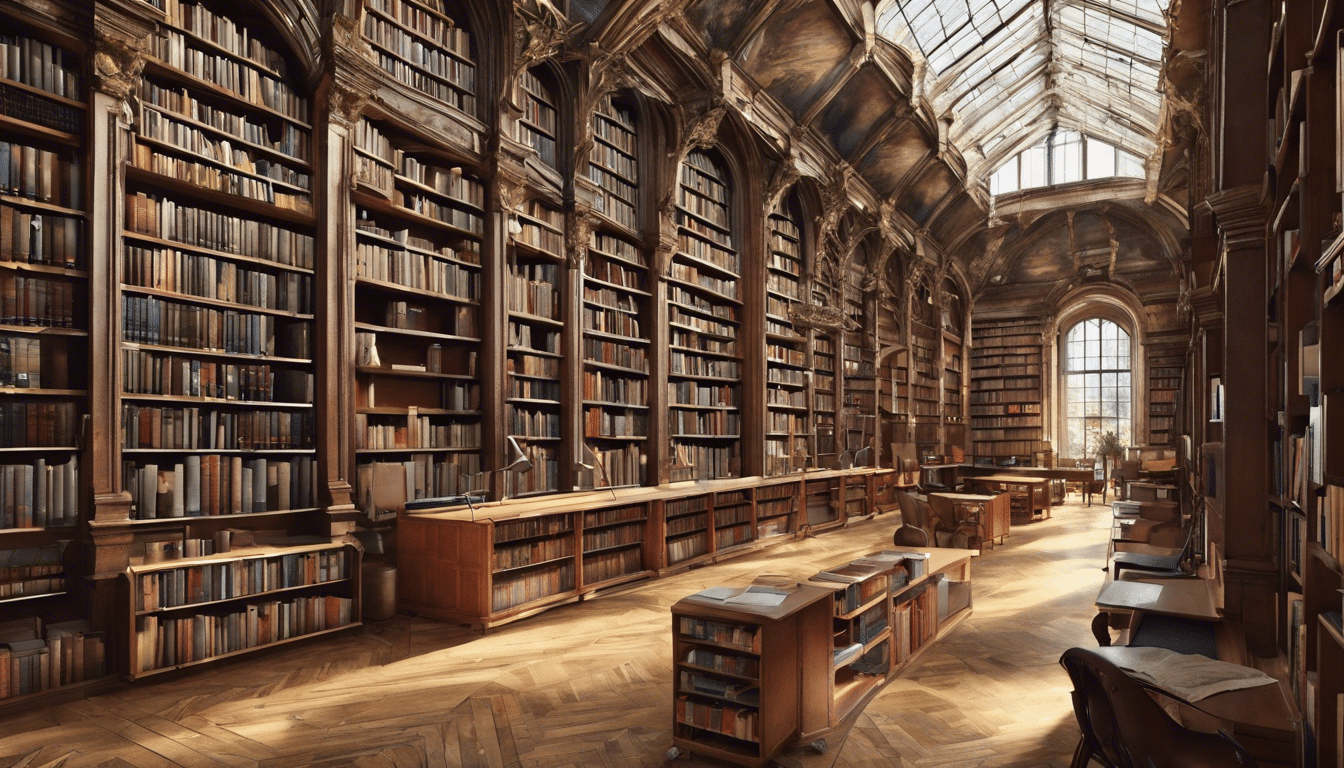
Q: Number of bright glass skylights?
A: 1